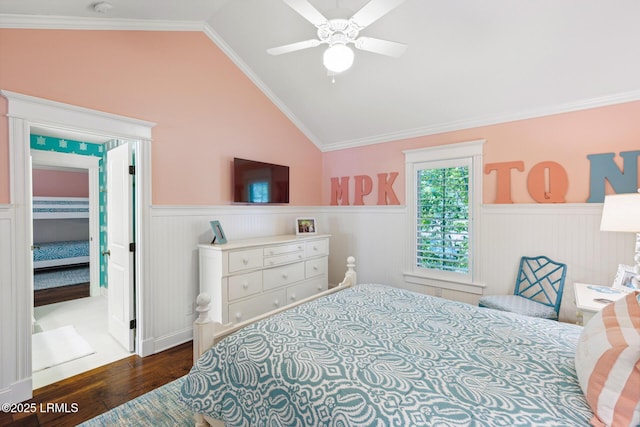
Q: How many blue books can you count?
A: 0